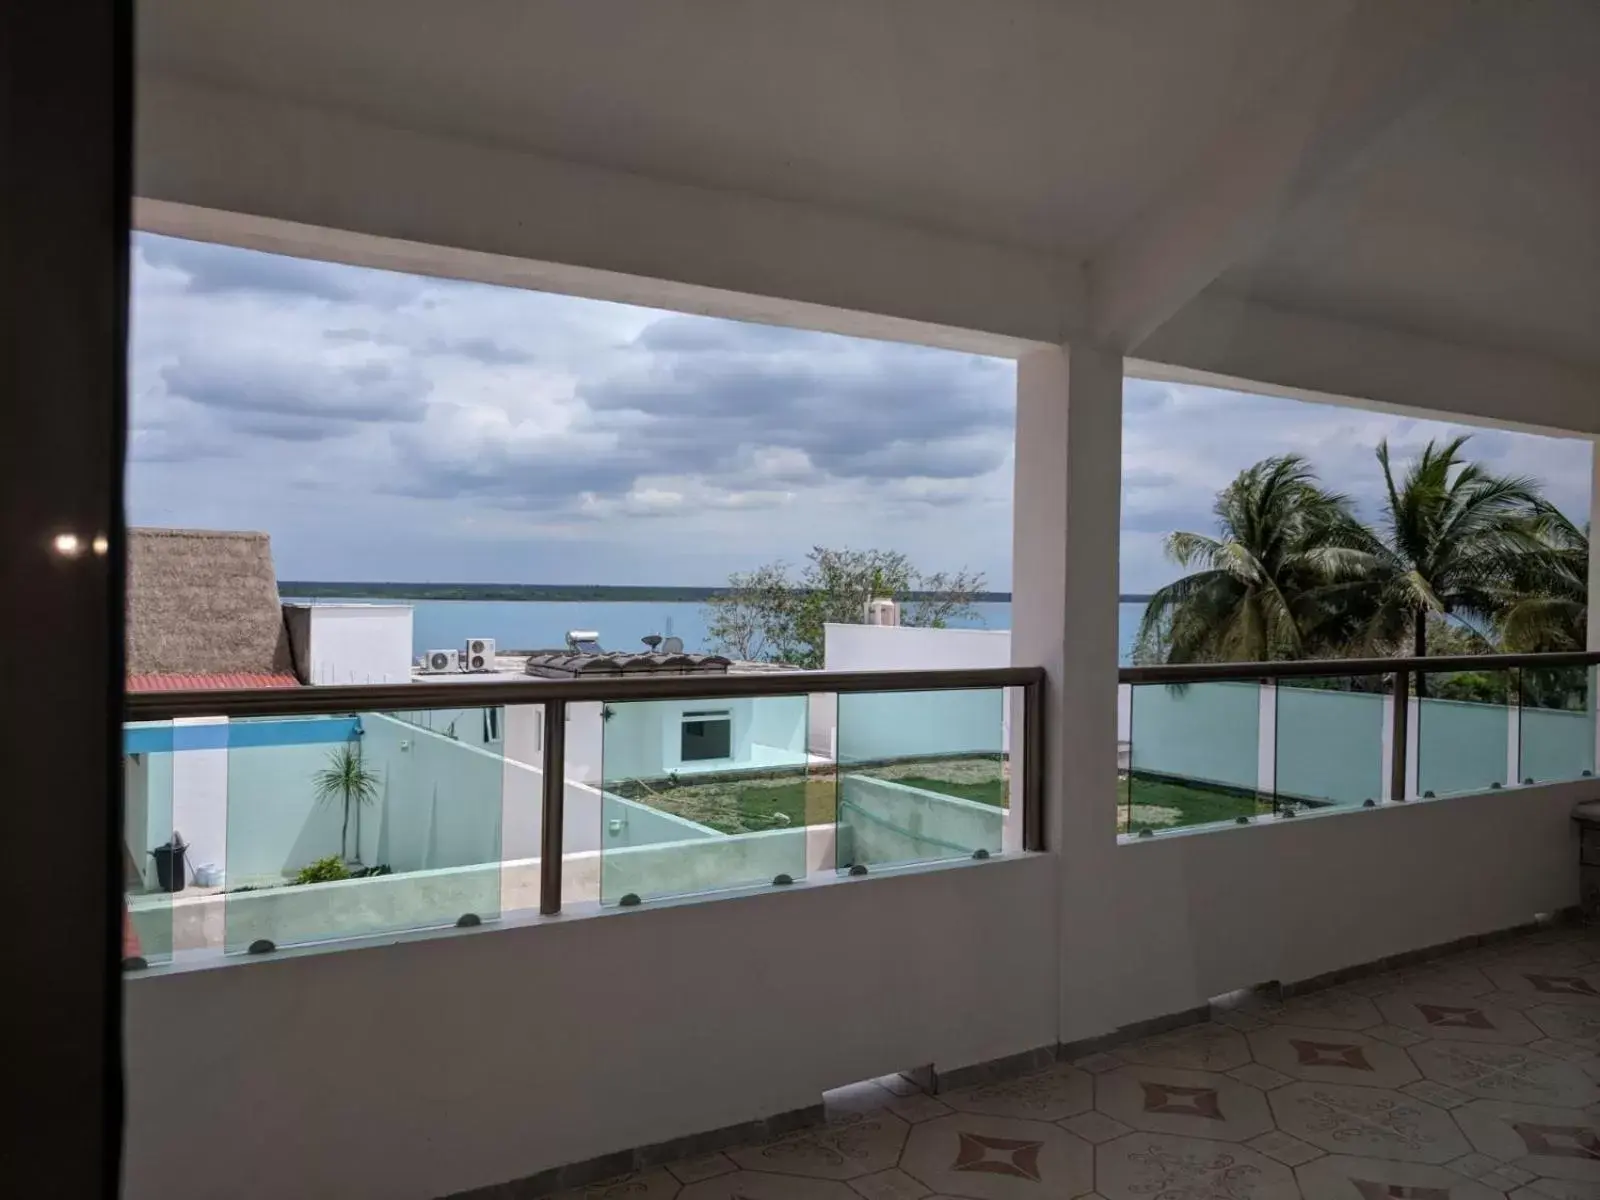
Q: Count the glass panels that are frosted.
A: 0